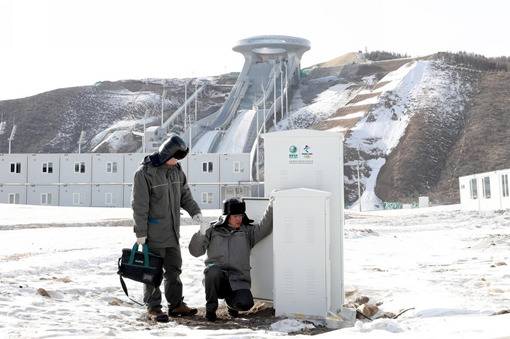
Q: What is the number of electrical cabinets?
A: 2